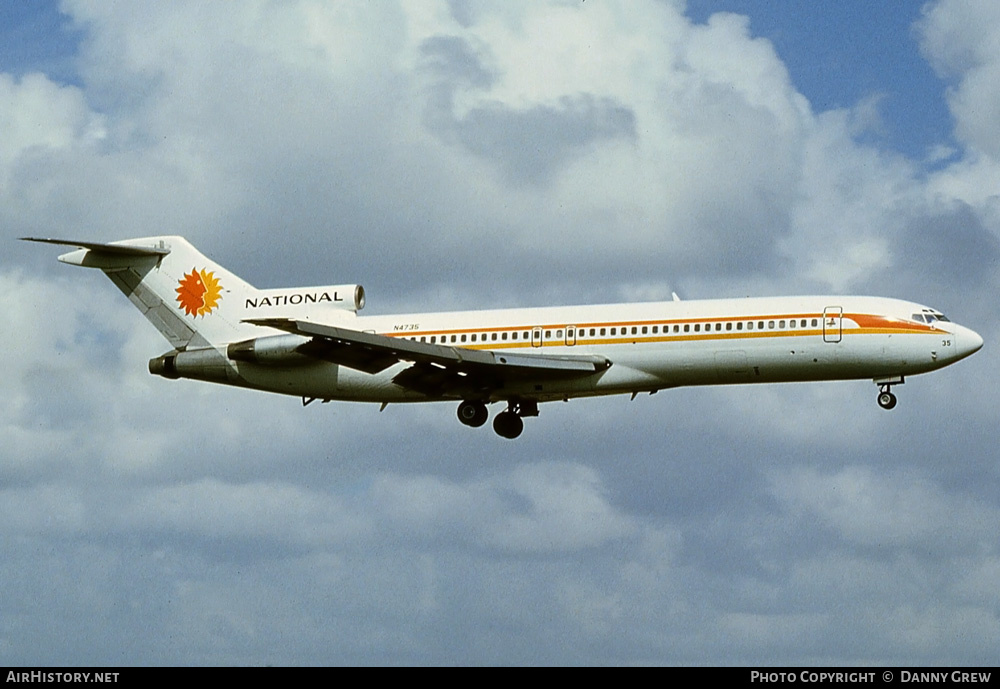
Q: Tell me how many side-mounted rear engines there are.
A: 1